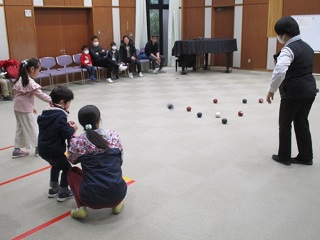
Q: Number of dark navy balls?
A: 4